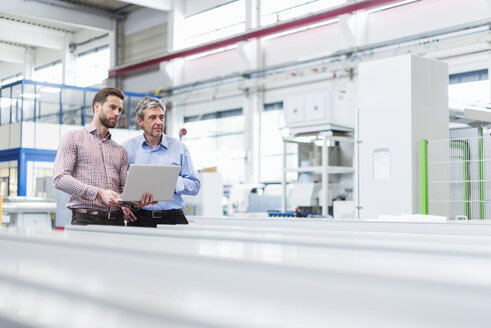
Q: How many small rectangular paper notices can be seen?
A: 1